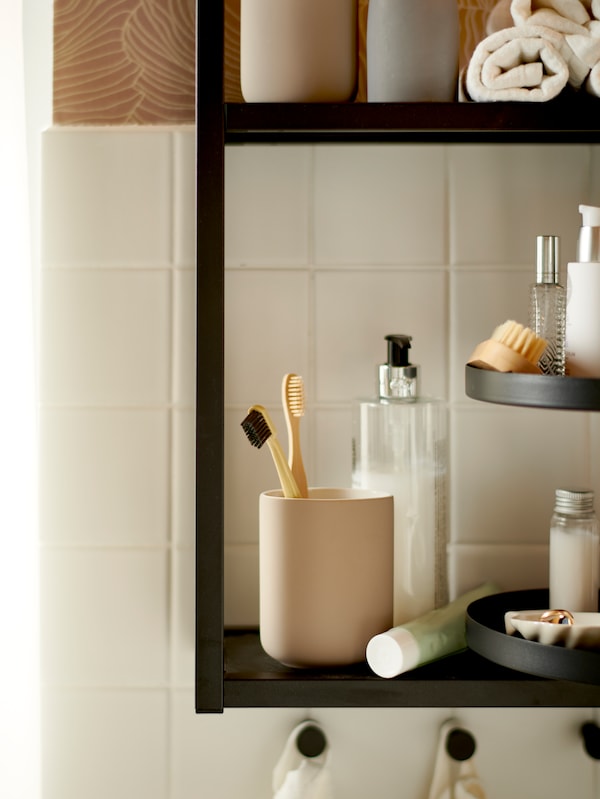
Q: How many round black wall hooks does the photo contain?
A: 3